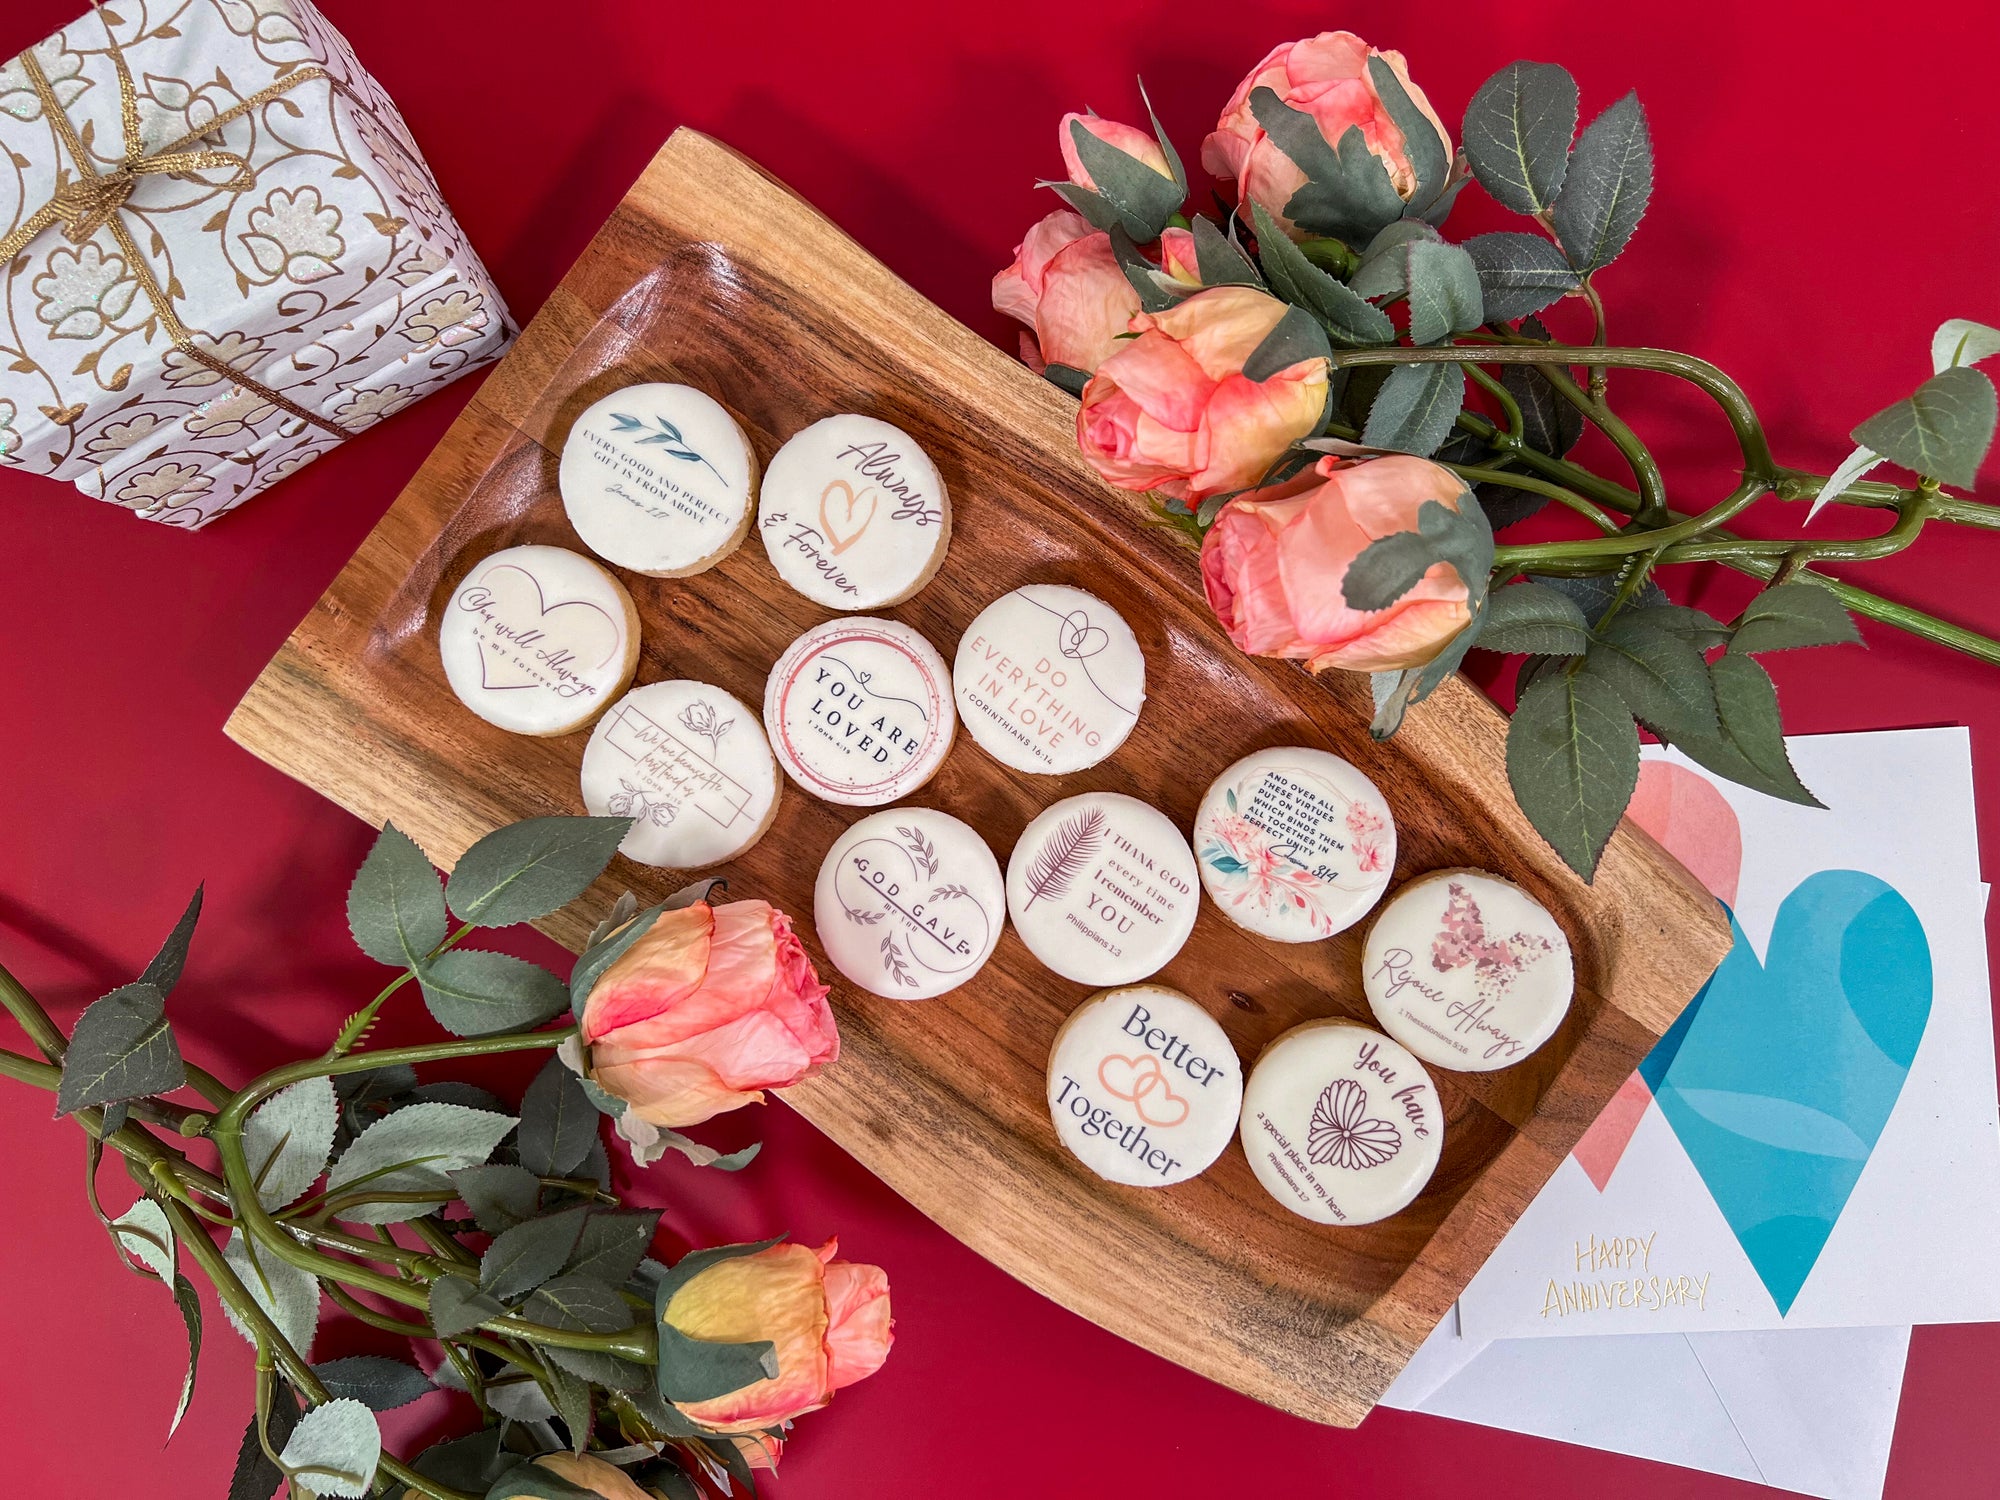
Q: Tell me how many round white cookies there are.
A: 12